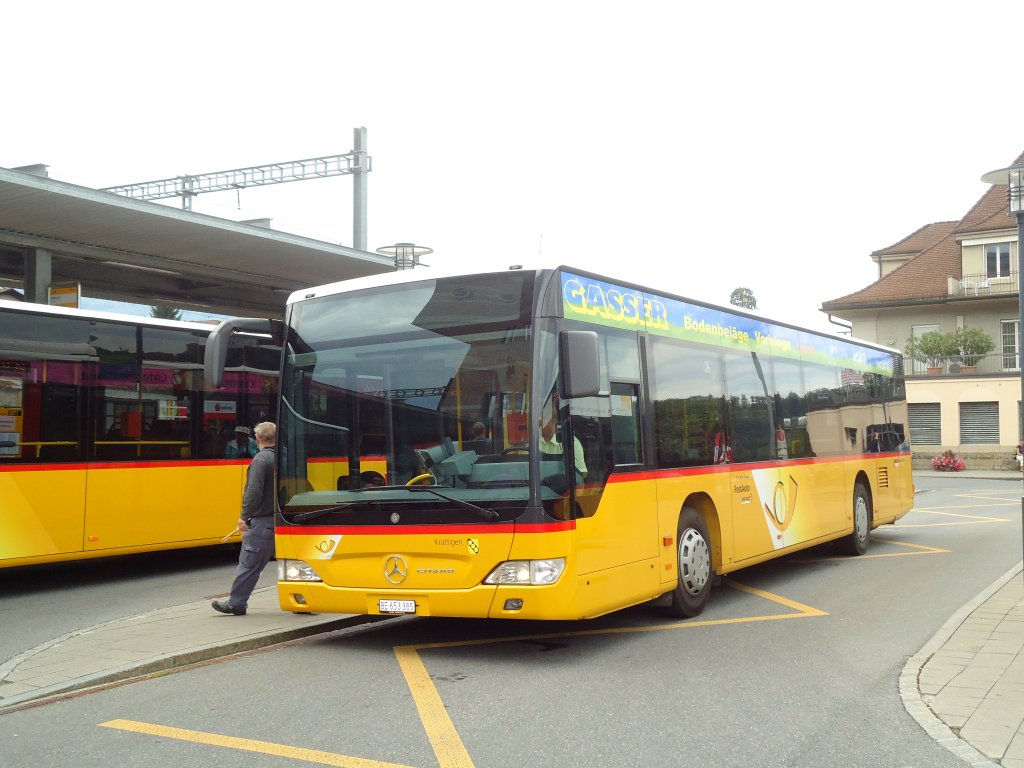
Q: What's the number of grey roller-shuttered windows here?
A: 2